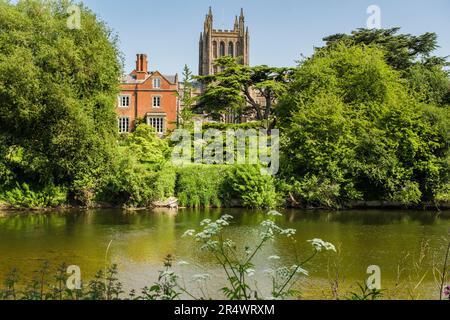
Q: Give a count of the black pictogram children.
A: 0